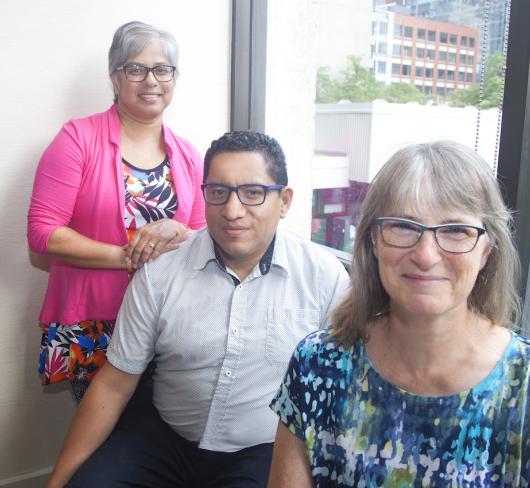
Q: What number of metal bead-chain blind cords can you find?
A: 2